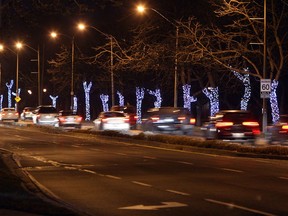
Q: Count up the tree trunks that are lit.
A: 14